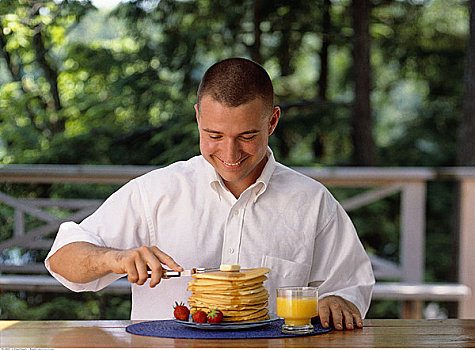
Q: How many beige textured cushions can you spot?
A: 0